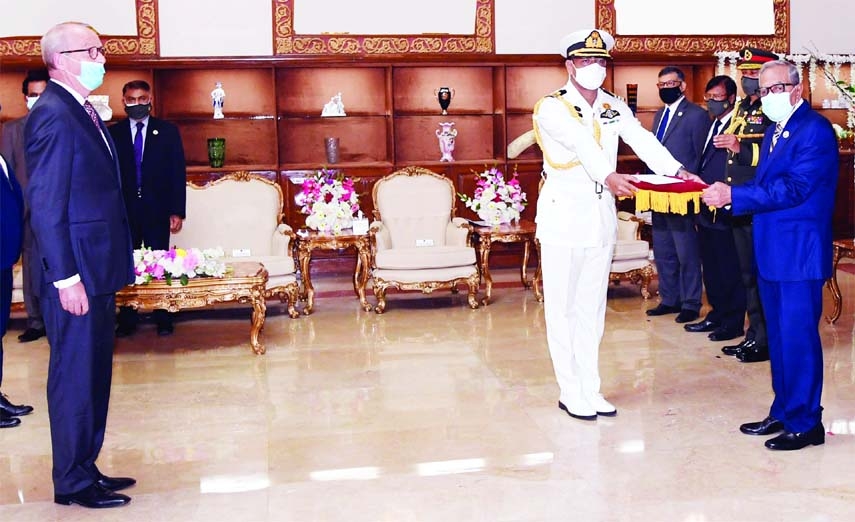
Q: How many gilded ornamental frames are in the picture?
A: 3